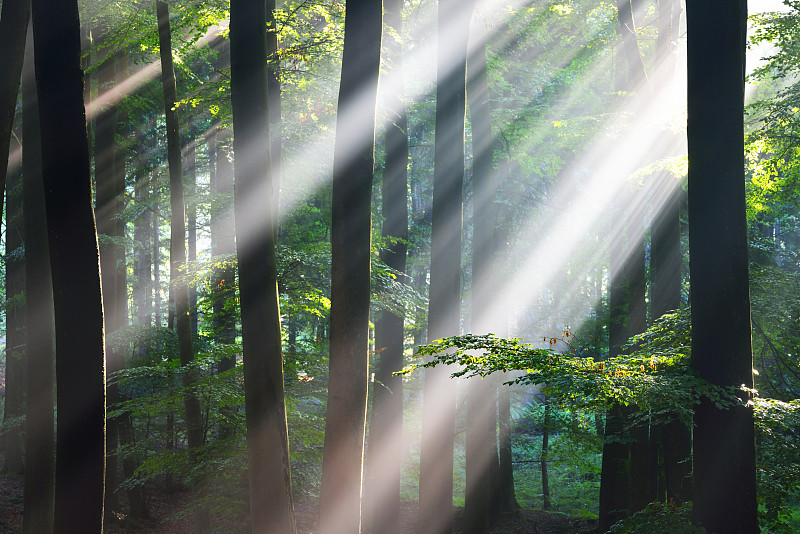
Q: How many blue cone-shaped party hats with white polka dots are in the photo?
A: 0